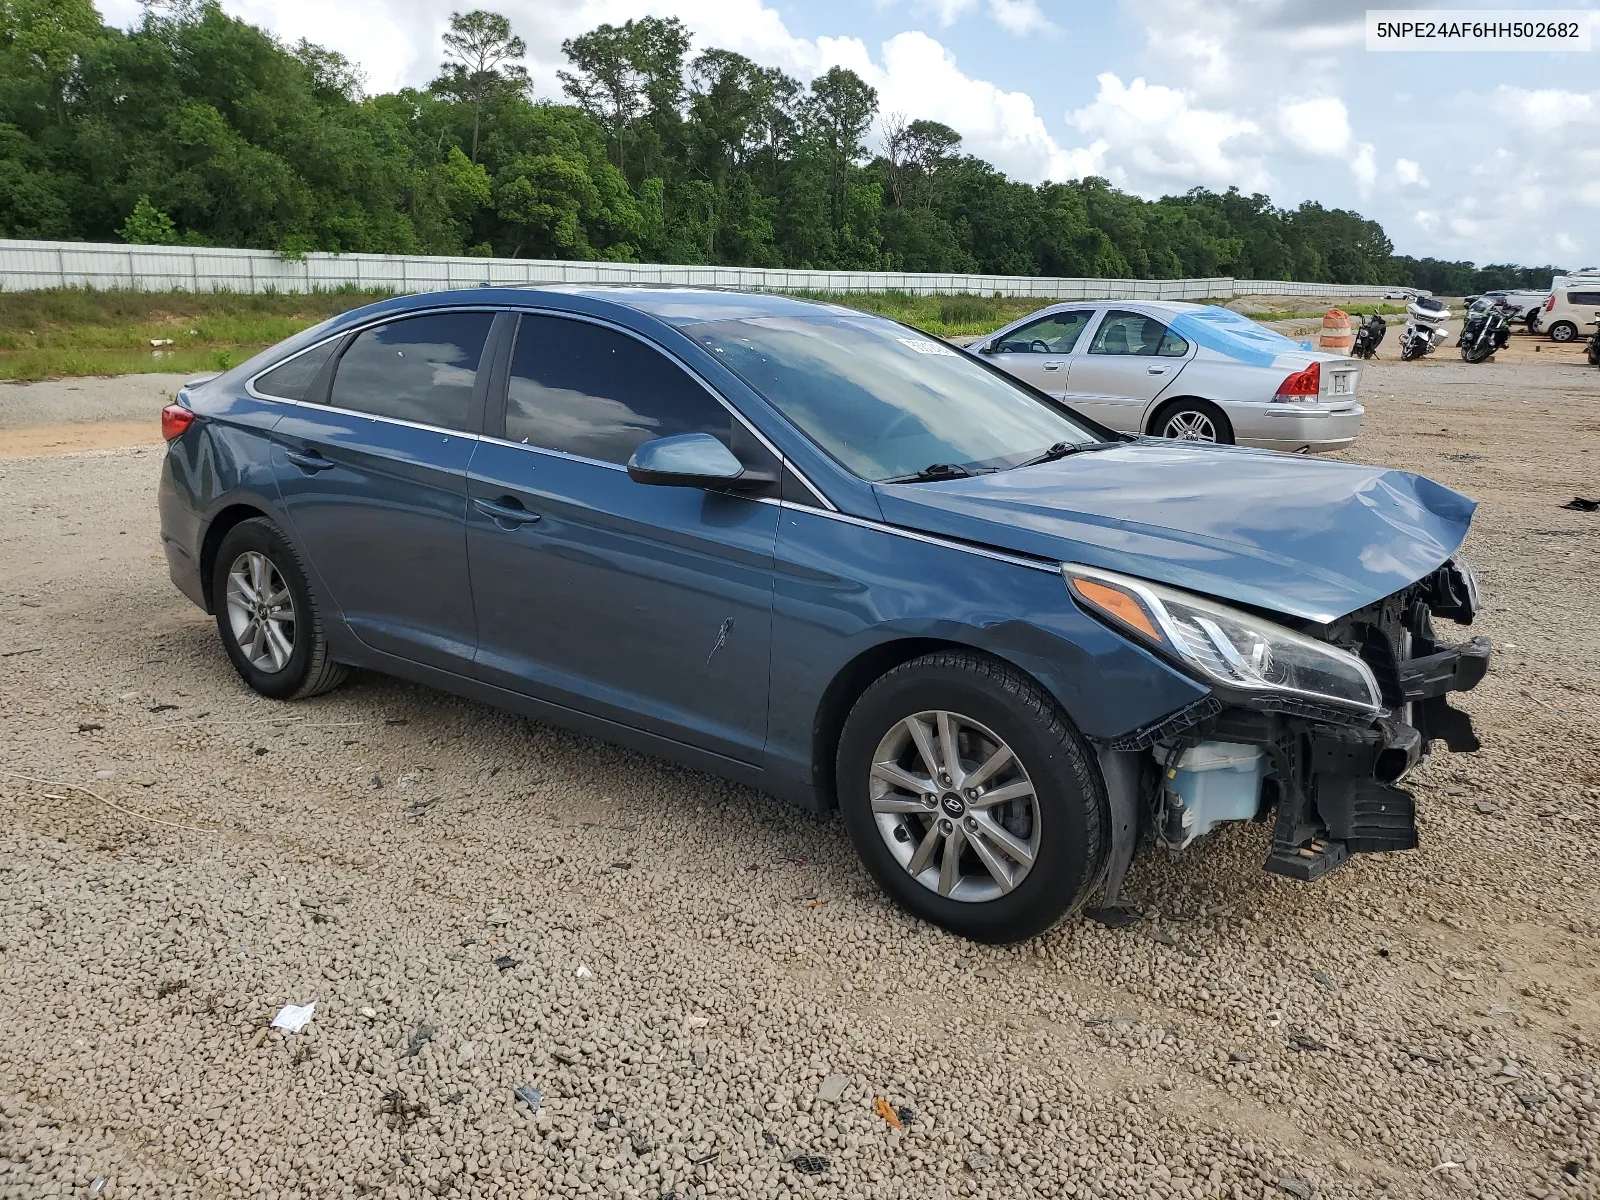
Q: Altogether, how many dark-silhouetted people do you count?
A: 0